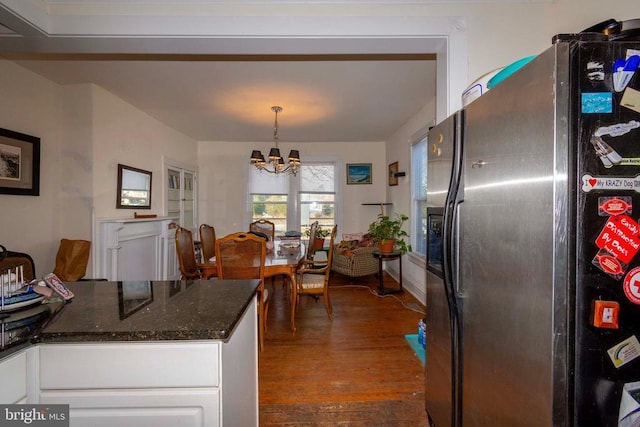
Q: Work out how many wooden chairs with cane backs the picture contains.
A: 6